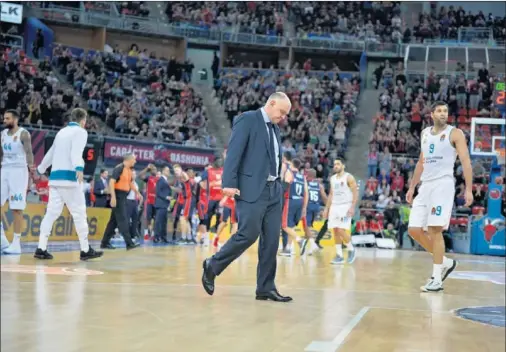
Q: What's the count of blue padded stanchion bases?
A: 1